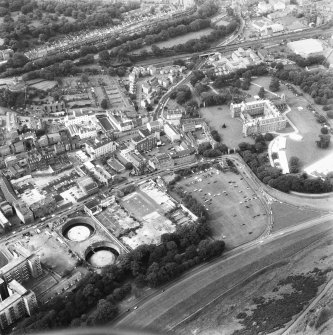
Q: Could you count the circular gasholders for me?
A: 2